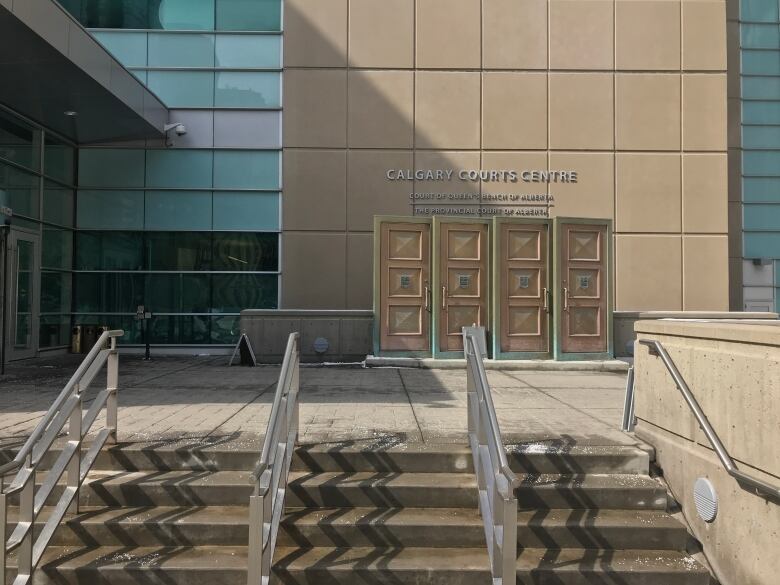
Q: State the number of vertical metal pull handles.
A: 4